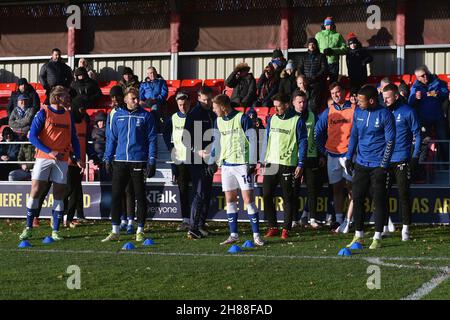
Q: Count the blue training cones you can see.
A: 8